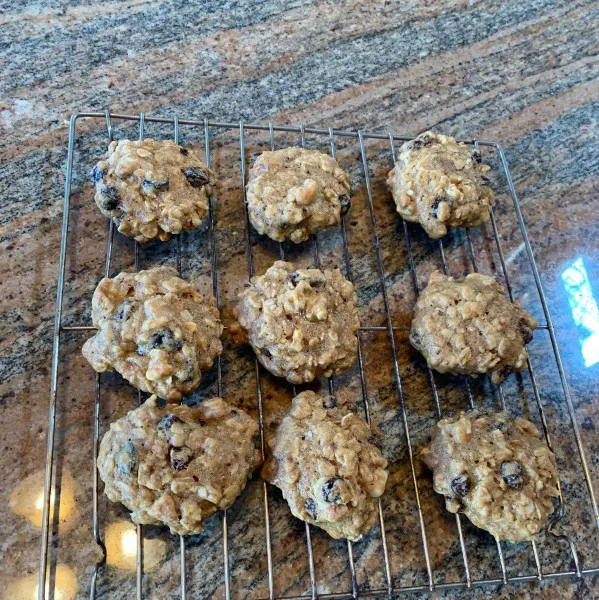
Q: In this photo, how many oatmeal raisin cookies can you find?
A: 9